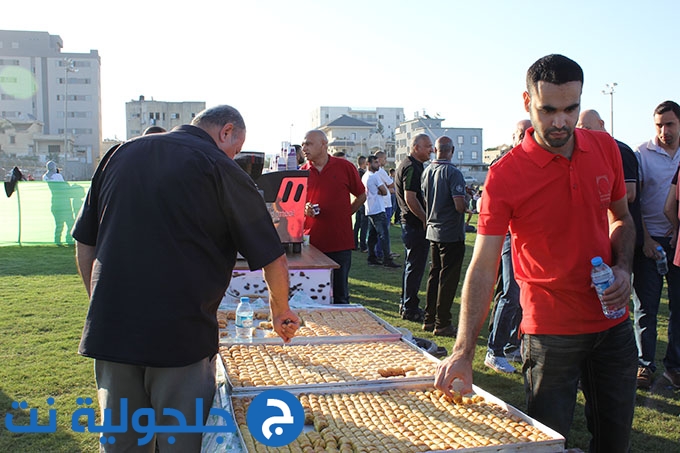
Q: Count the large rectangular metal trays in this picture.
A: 3